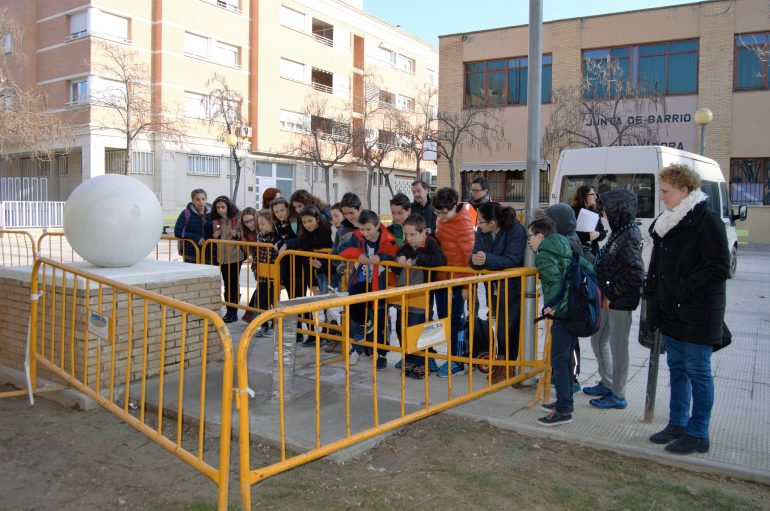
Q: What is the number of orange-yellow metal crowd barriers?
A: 6